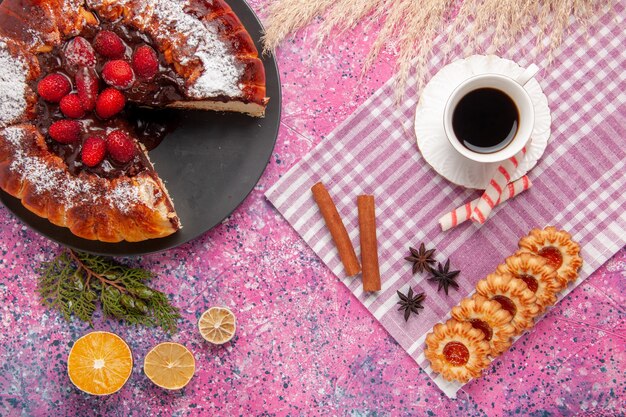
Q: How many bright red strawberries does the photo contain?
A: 11